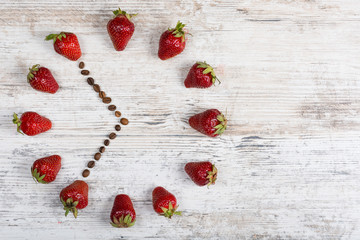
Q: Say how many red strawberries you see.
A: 12